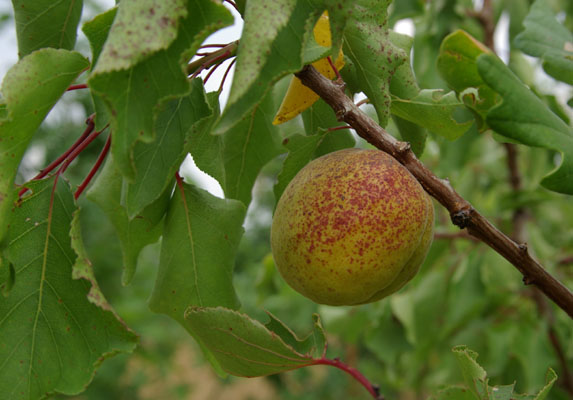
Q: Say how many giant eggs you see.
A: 0